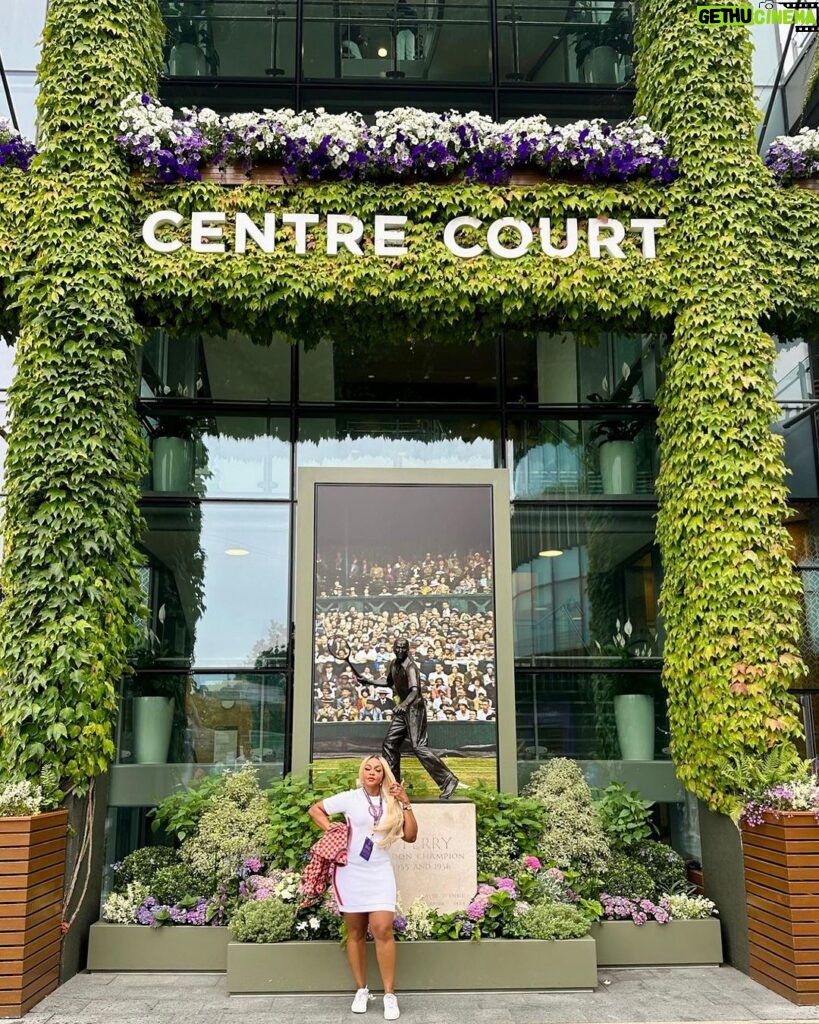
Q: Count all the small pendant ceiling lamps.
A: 2